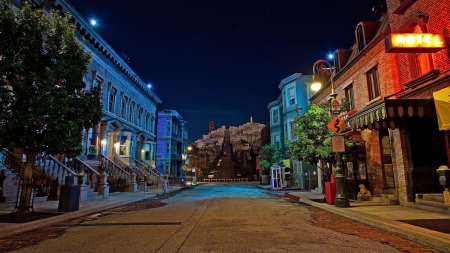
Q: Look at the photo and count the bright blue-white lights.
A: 3